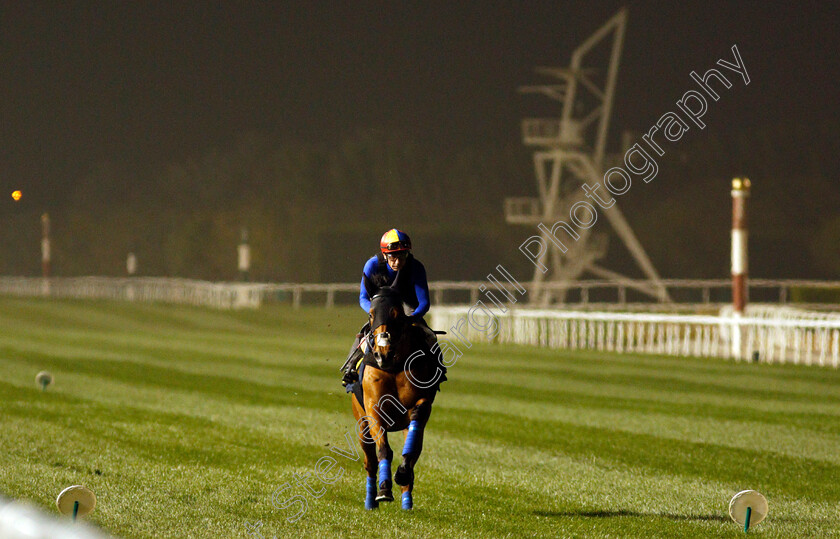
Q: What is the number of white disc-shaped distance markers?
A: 3